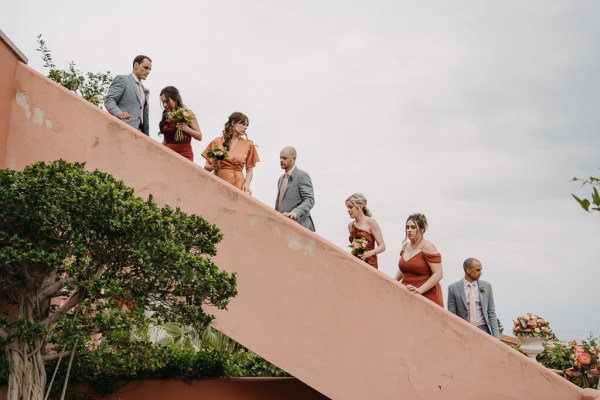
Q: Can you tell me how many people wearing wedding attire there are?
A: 7